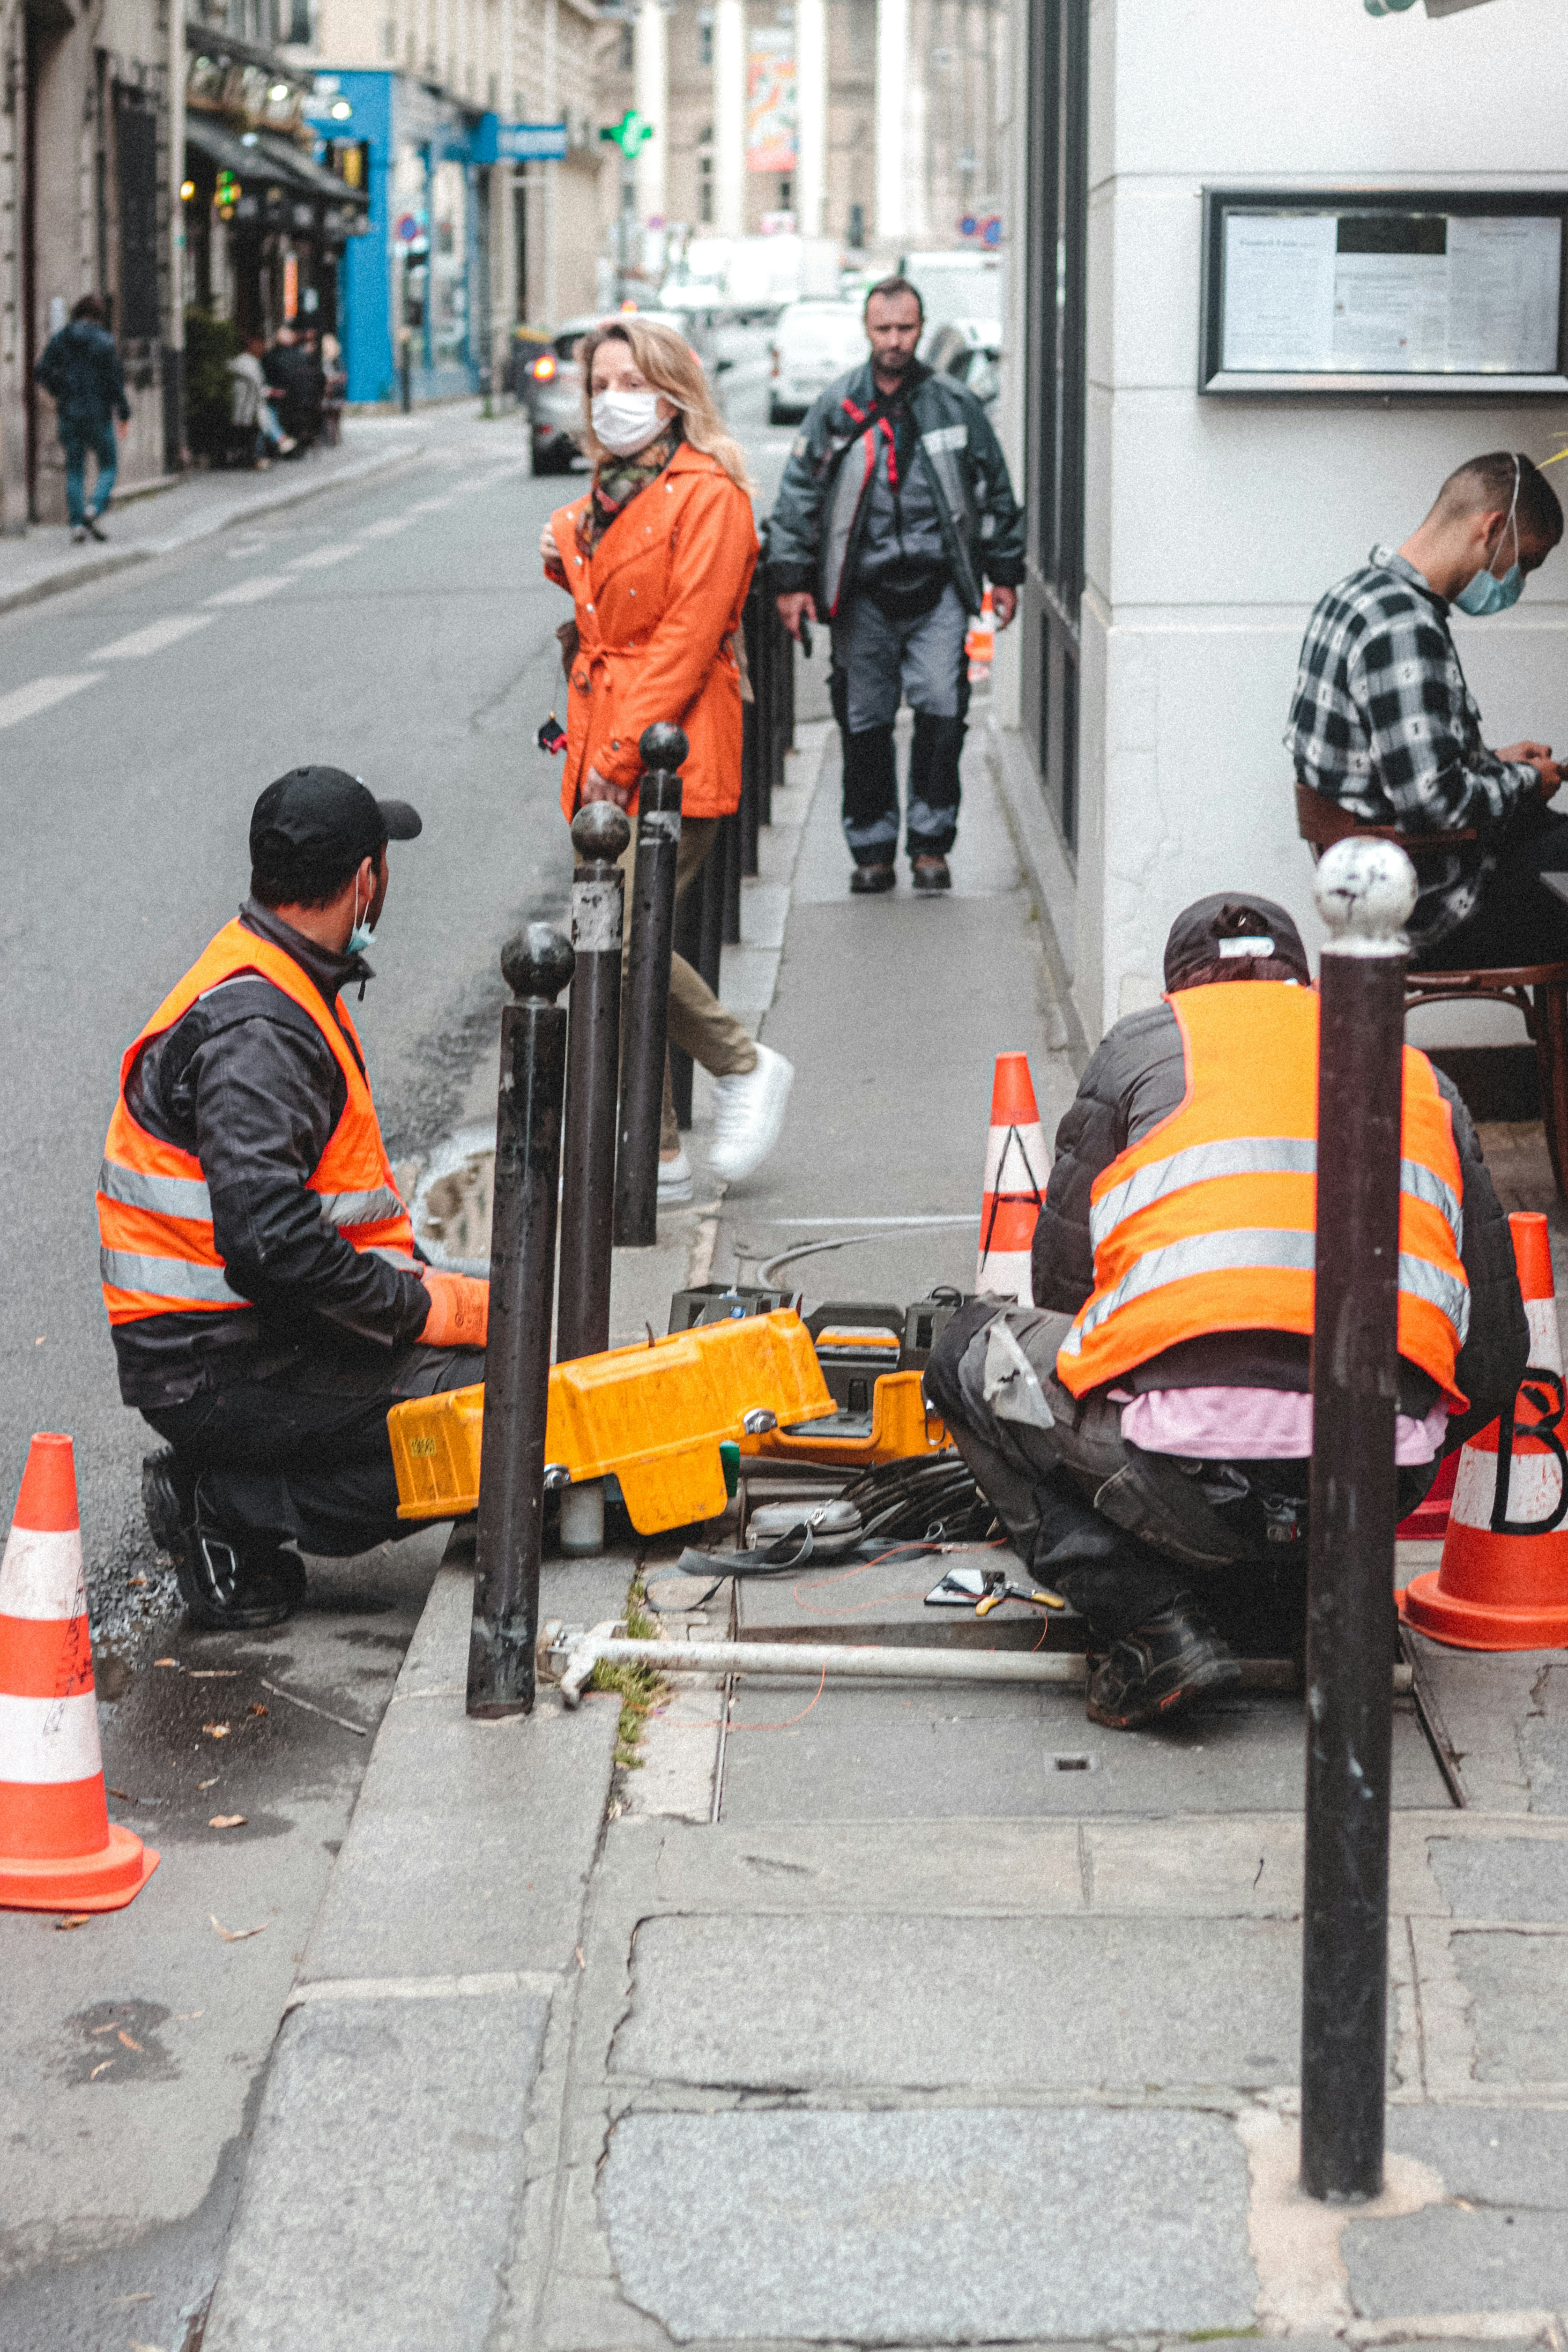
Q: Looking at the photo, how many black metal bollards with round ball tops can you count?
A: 4